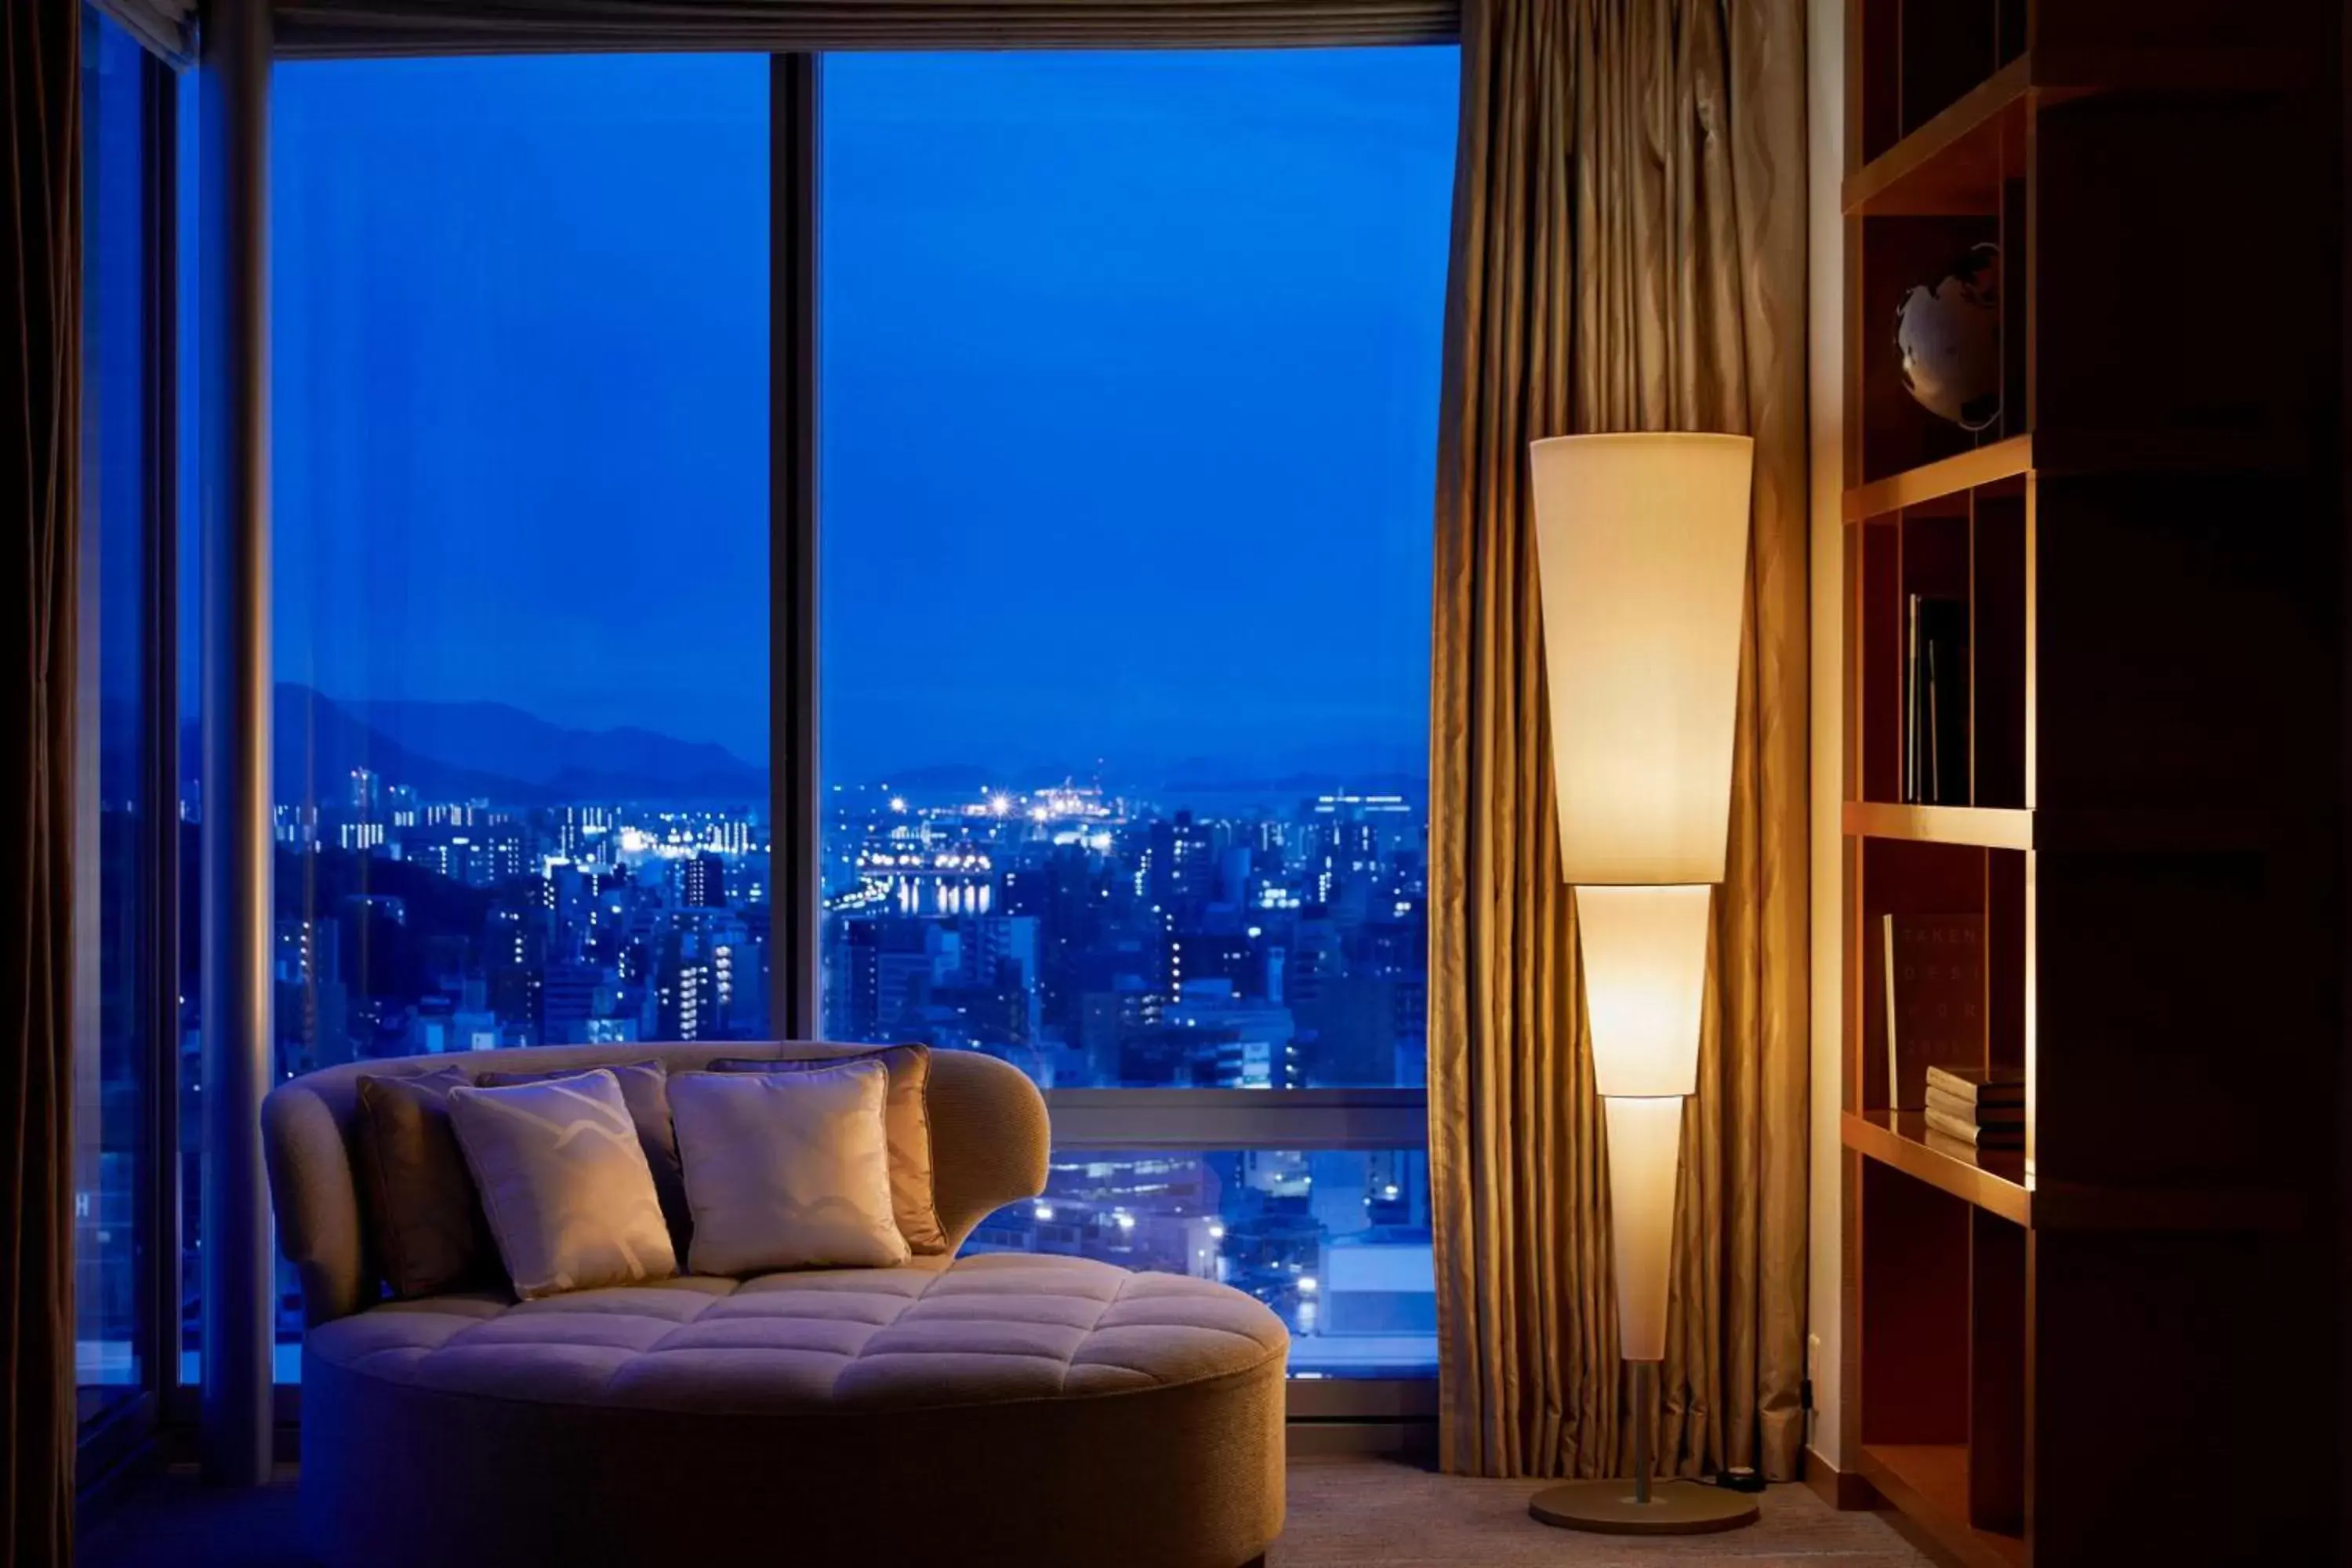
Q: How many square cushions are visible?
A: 5